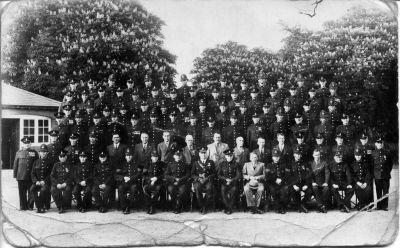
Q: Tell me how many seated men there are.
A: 15